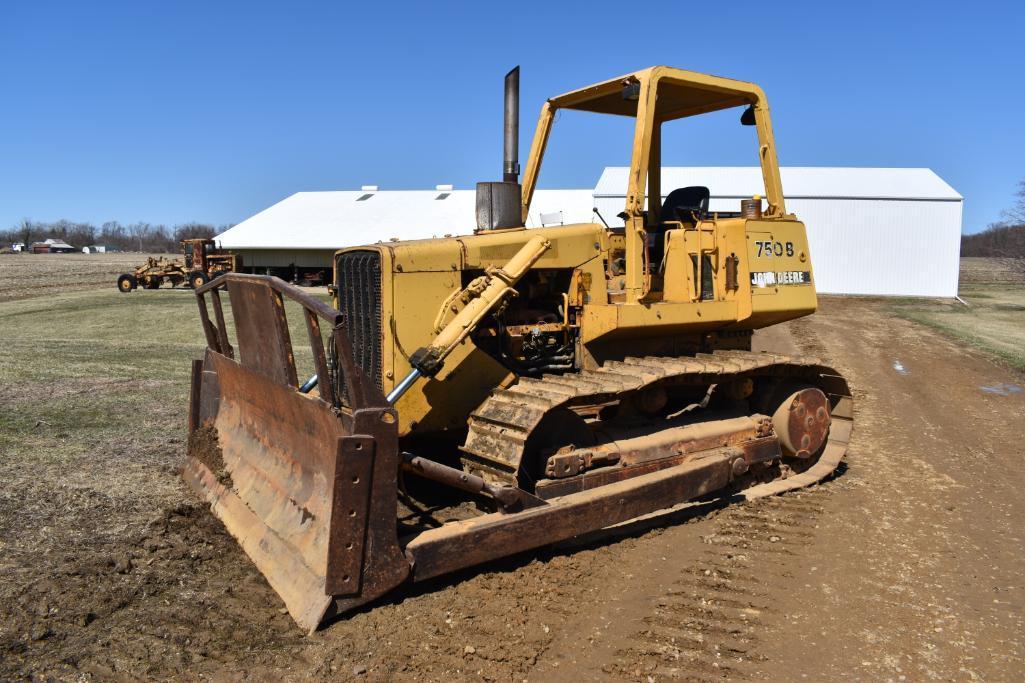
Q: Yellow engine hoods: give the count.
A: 1